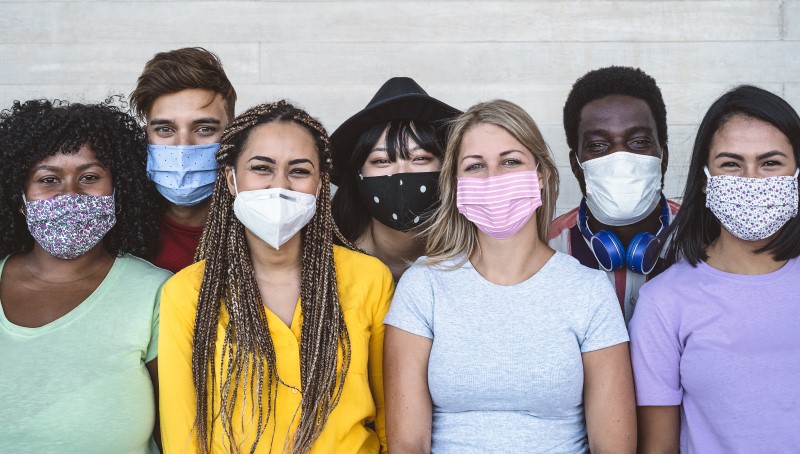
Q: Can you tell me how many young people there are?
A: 7